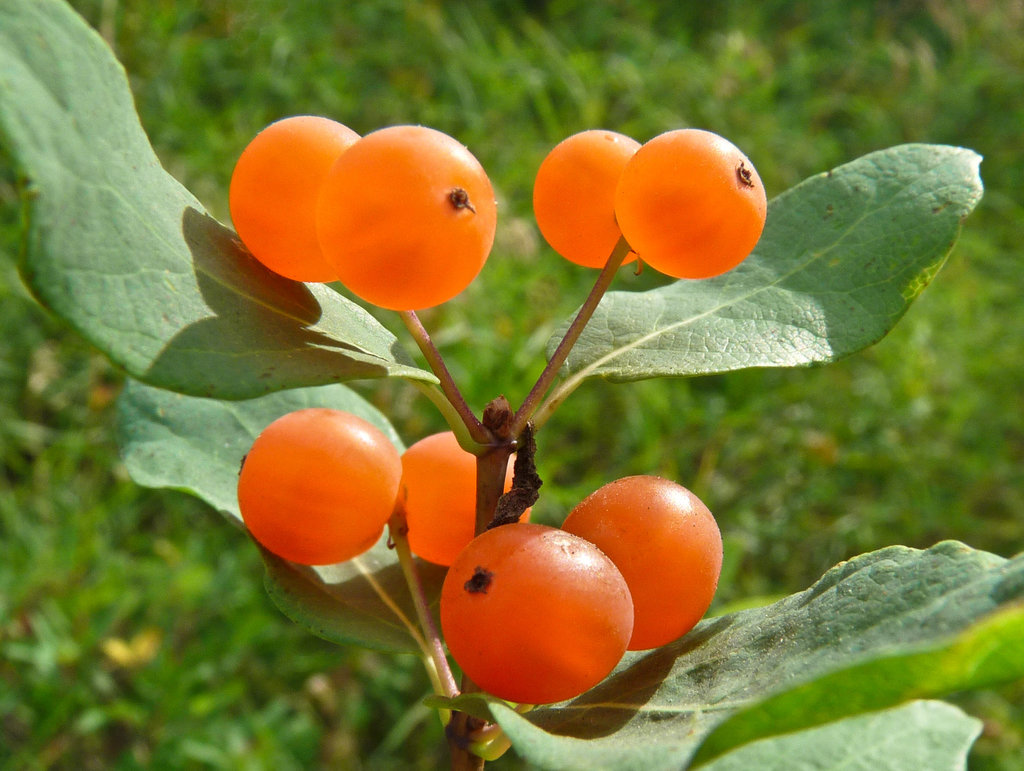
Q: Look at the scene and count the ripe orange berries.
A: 8